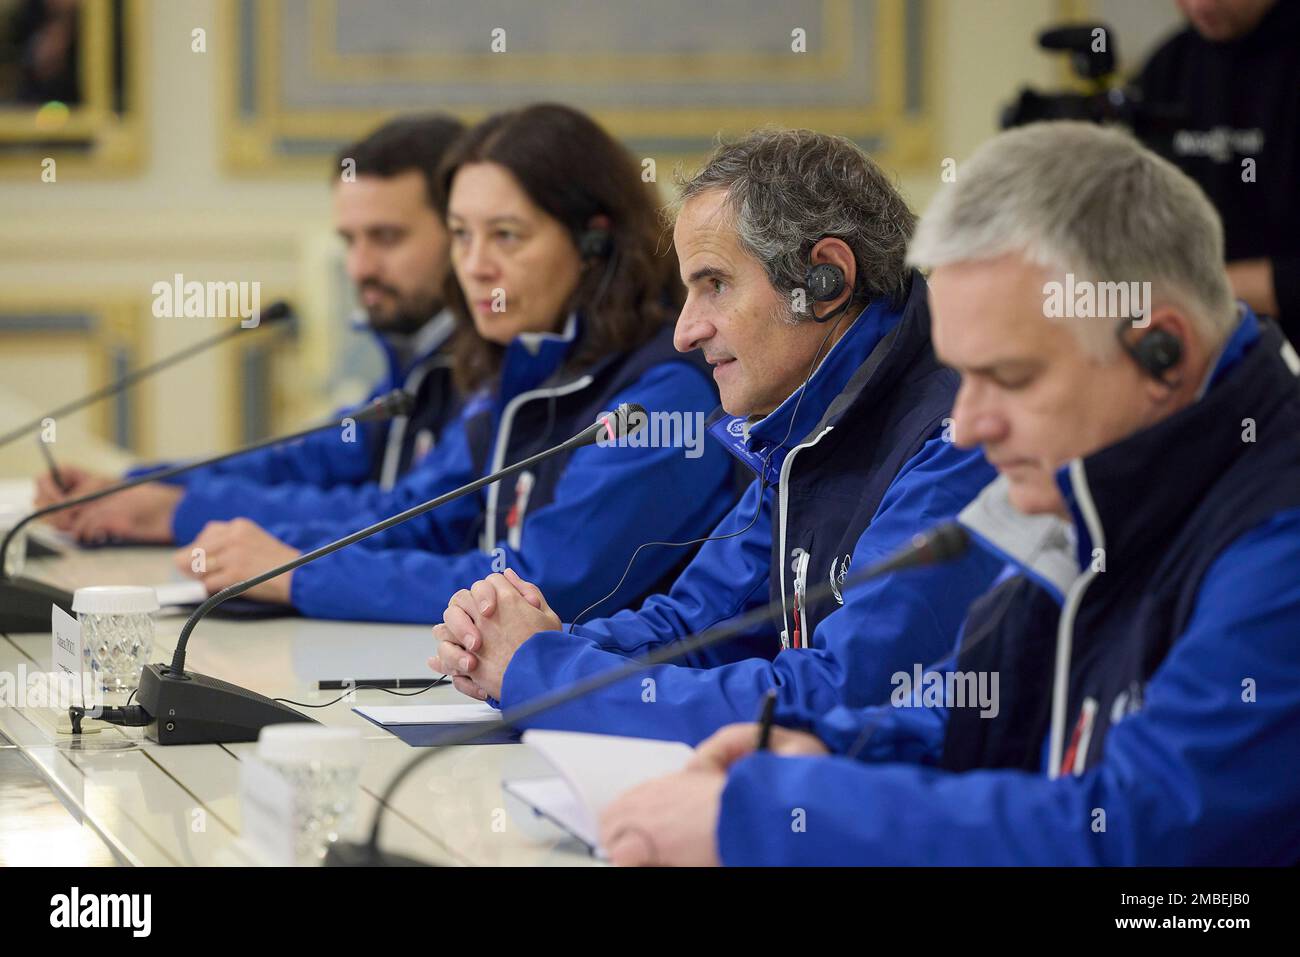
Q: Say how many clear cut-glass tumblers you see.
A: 2